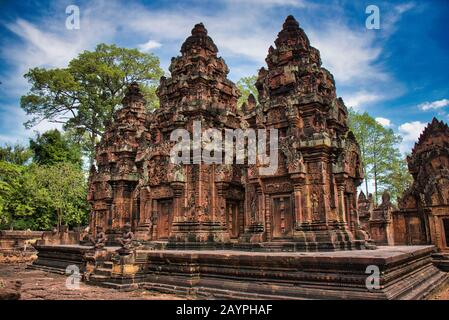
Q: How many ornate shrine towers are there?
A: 3